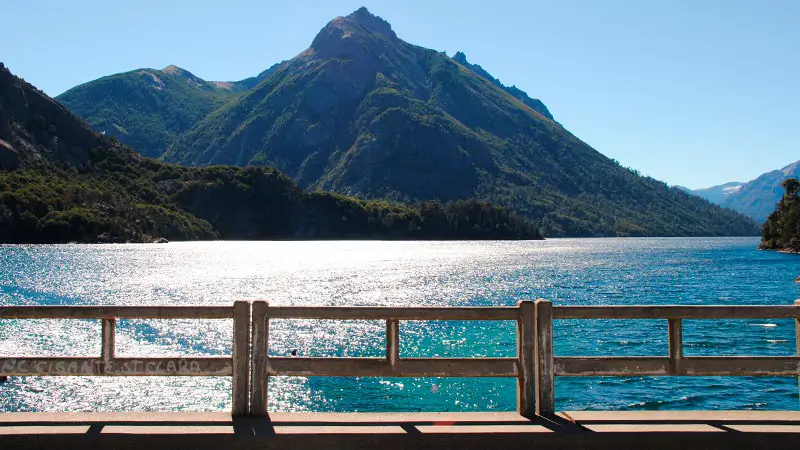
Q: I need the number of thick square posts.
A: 4